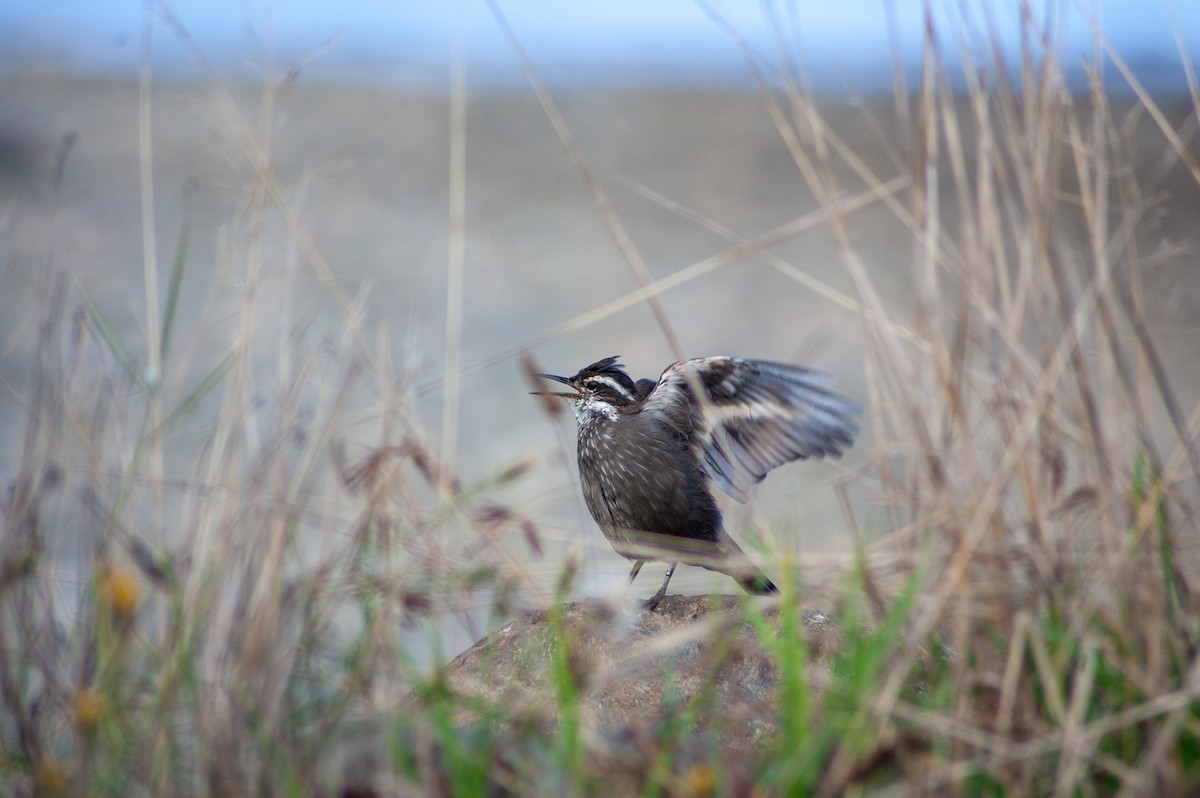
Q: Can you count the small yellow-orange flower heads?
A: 4